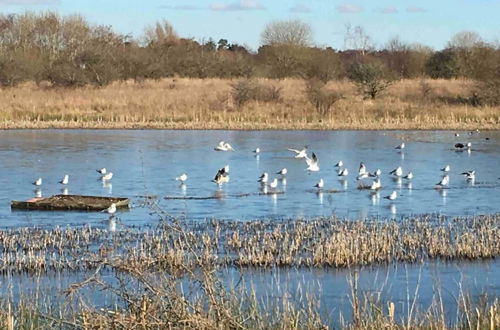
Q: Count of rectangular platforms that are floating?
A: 1